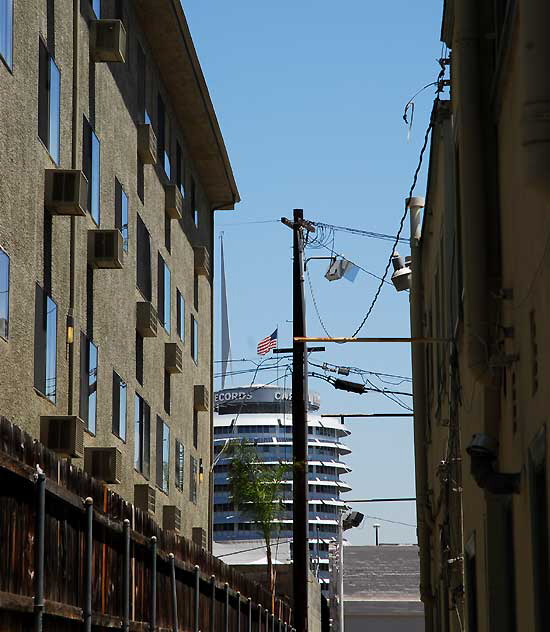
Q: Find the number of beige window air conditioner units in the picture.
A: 14